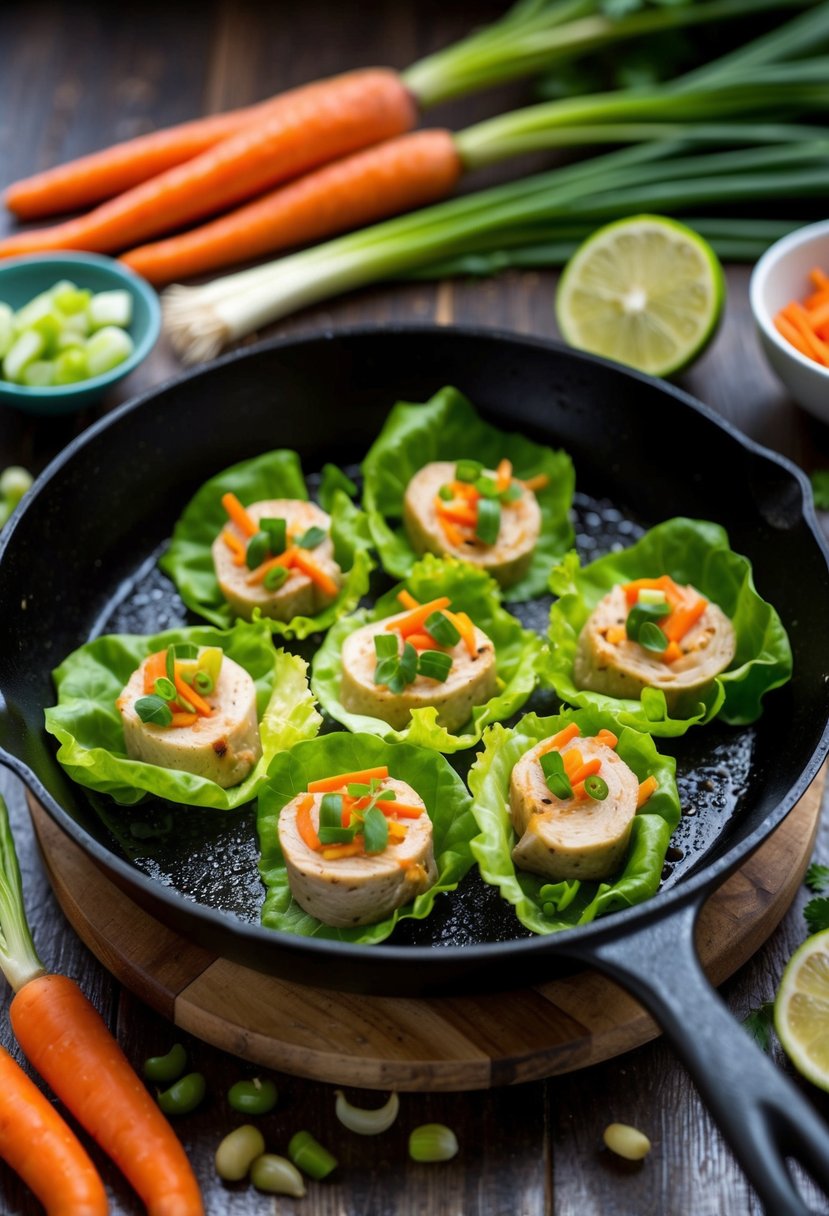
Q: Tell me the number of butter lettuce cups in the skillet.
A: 7